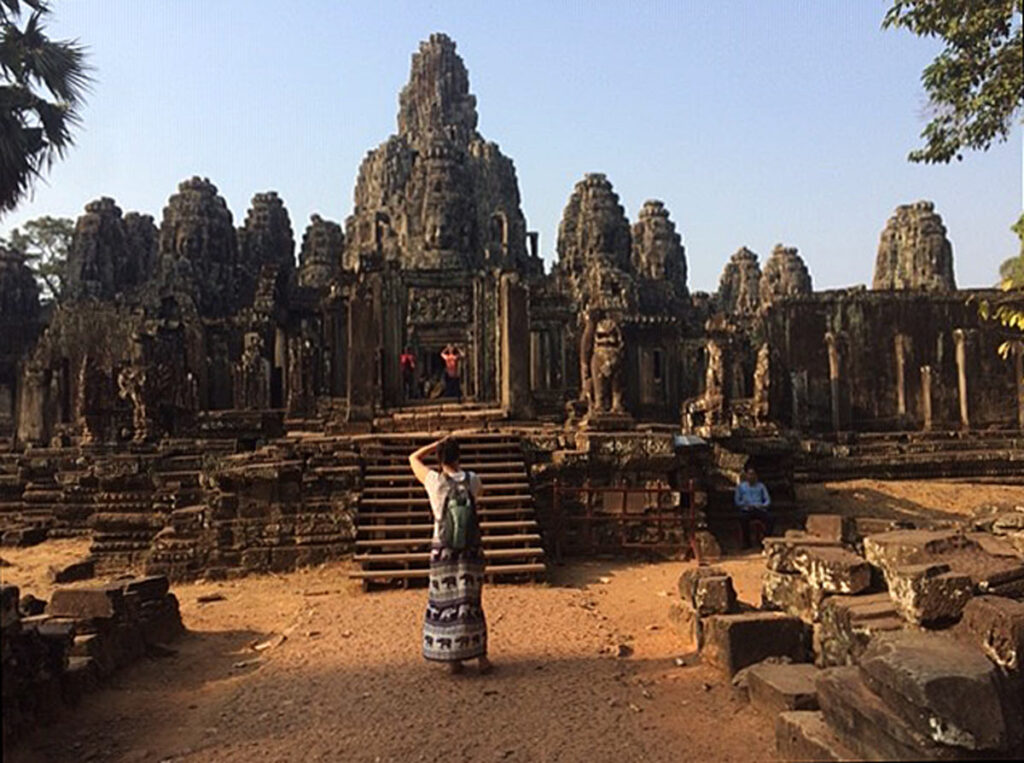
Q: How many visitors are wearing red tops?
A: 2